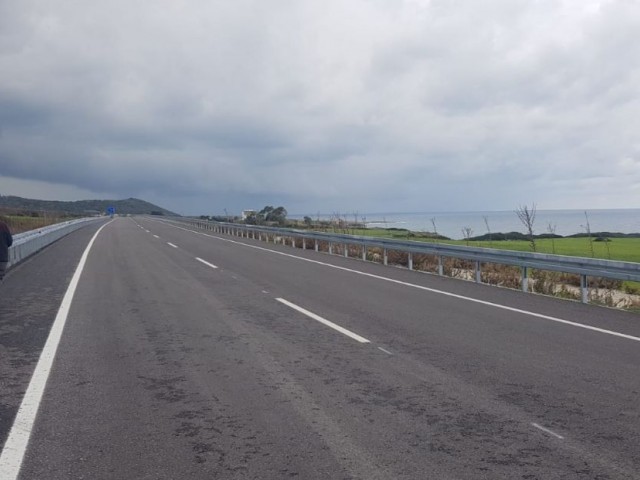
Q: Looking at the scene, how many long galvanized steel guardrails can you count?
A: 2